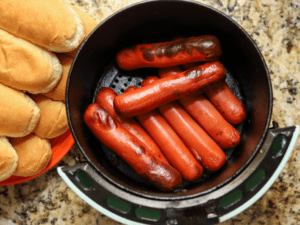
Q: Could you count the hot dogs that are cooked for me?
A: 8